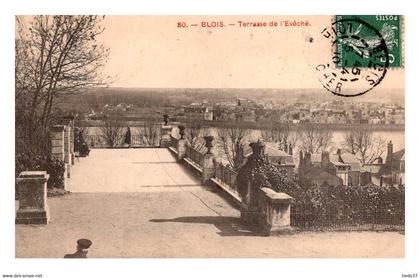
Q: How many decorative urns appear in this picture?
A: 4